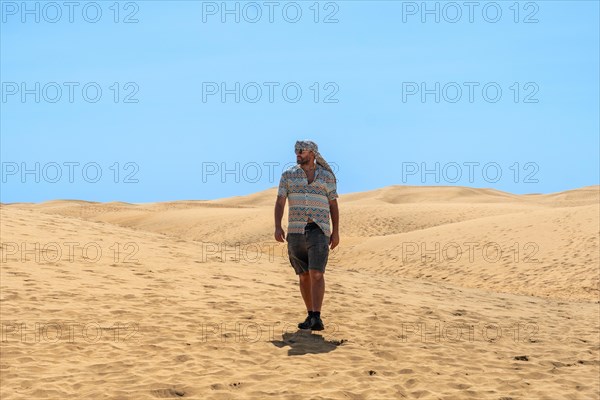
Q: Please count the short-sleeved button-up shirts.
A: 1